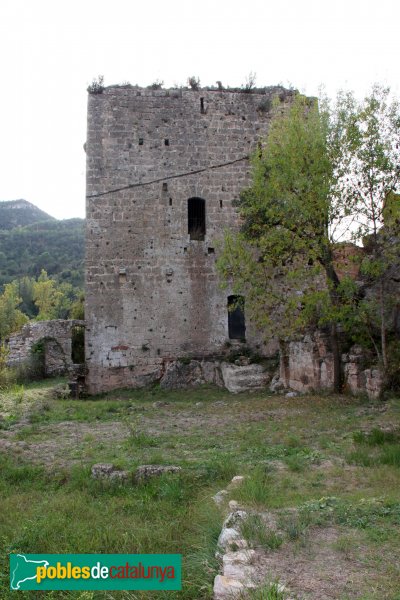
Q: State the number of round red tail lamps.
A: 0